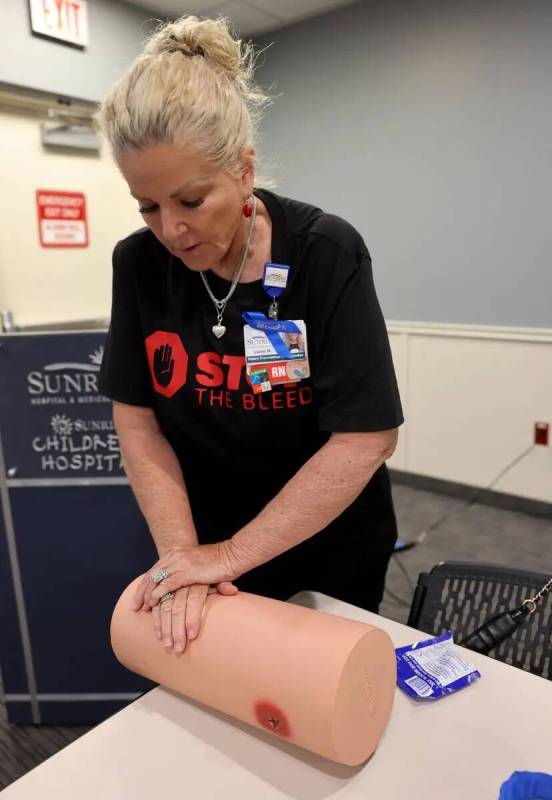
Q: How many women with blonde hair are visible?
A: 1